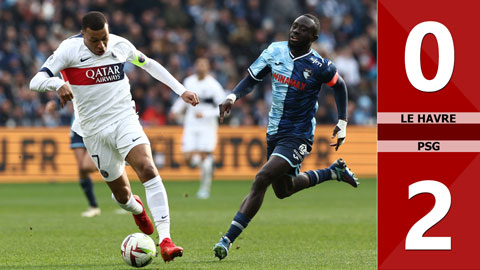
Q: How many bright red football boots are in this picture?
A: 2